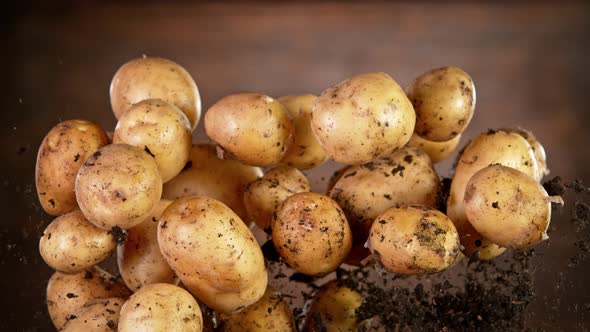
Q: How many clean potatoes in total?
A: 0